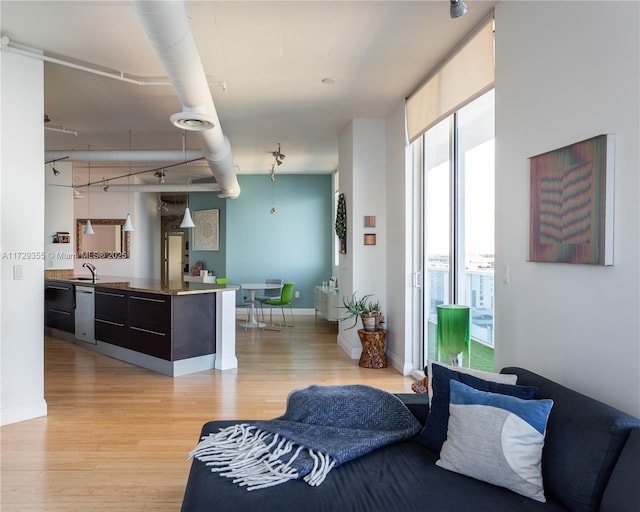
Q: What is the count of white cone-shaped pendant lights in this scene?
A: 3